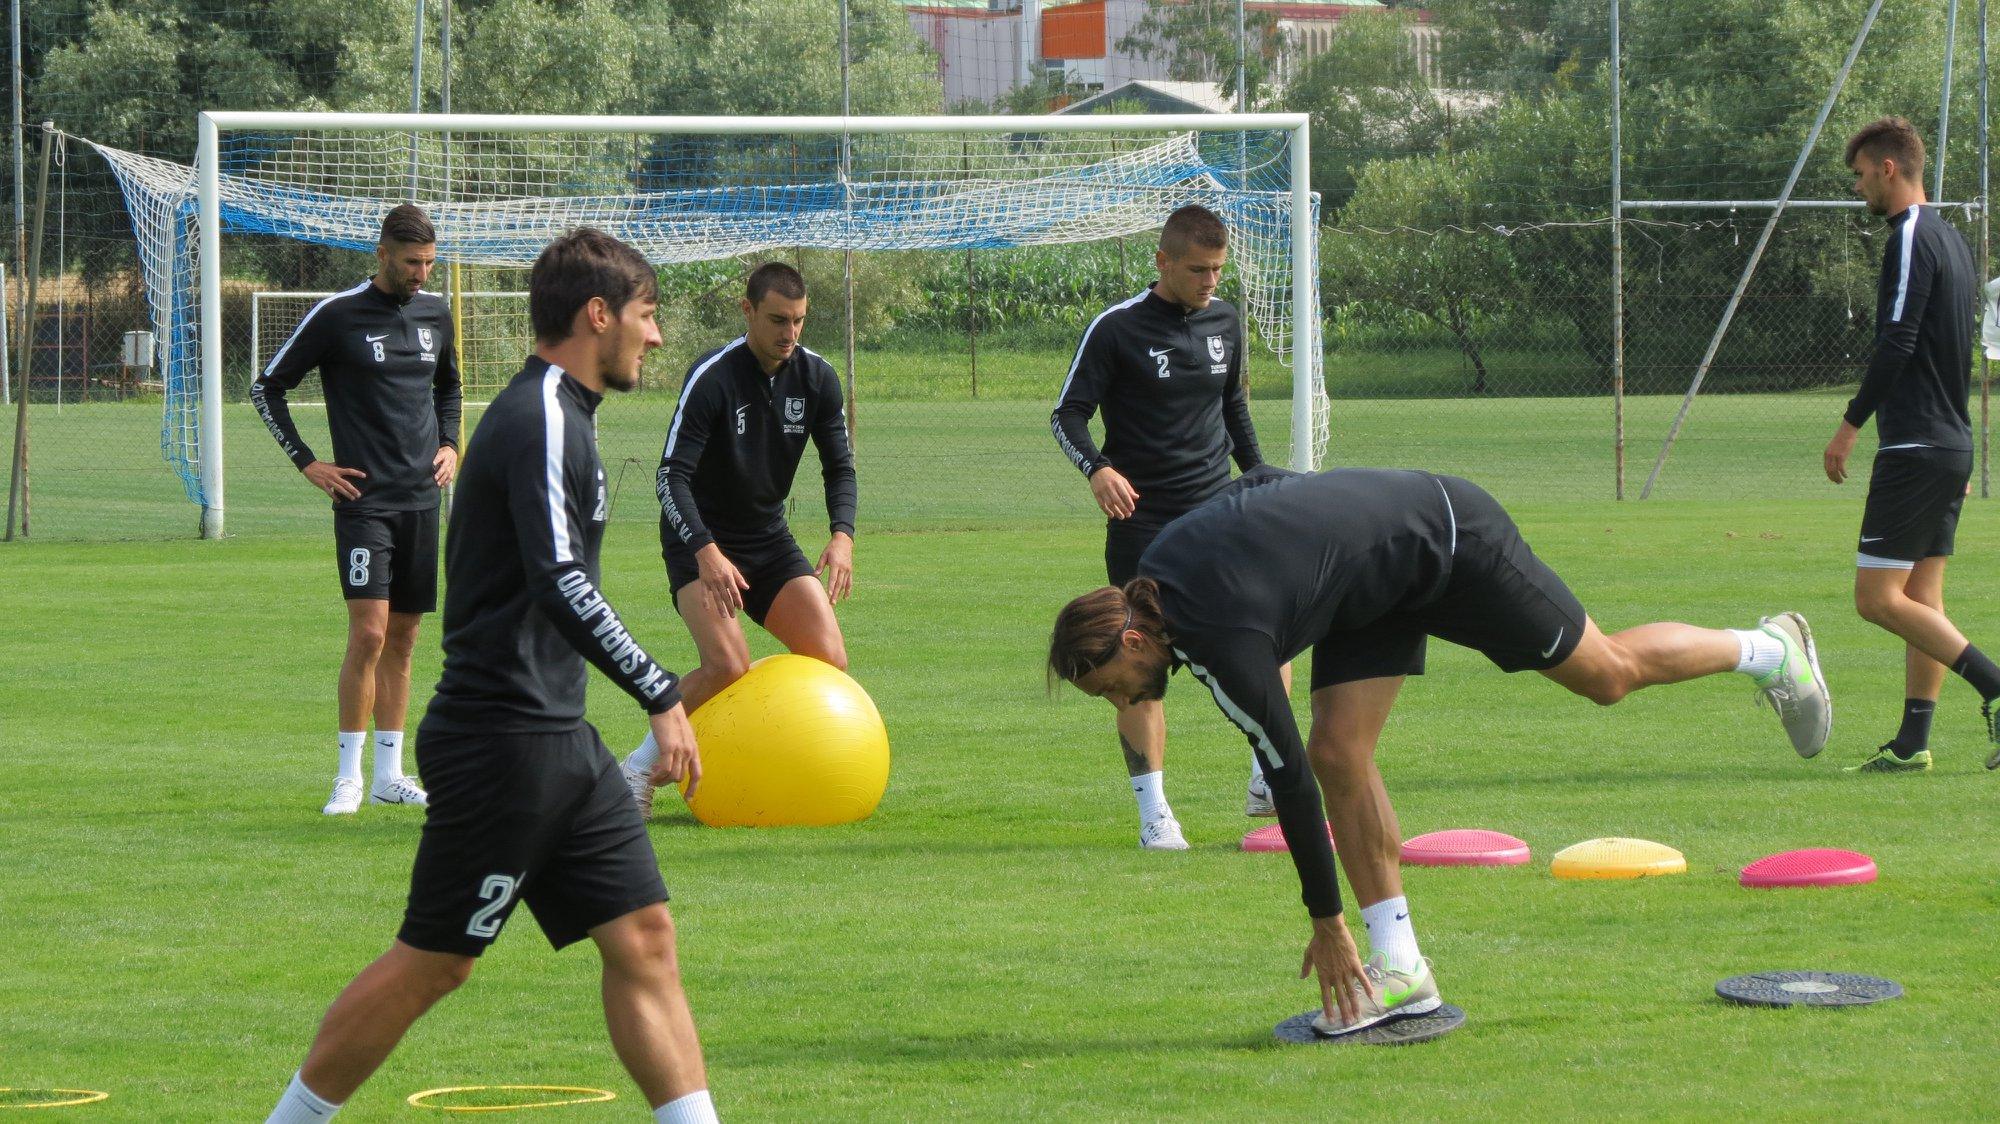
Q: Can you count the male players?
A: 6